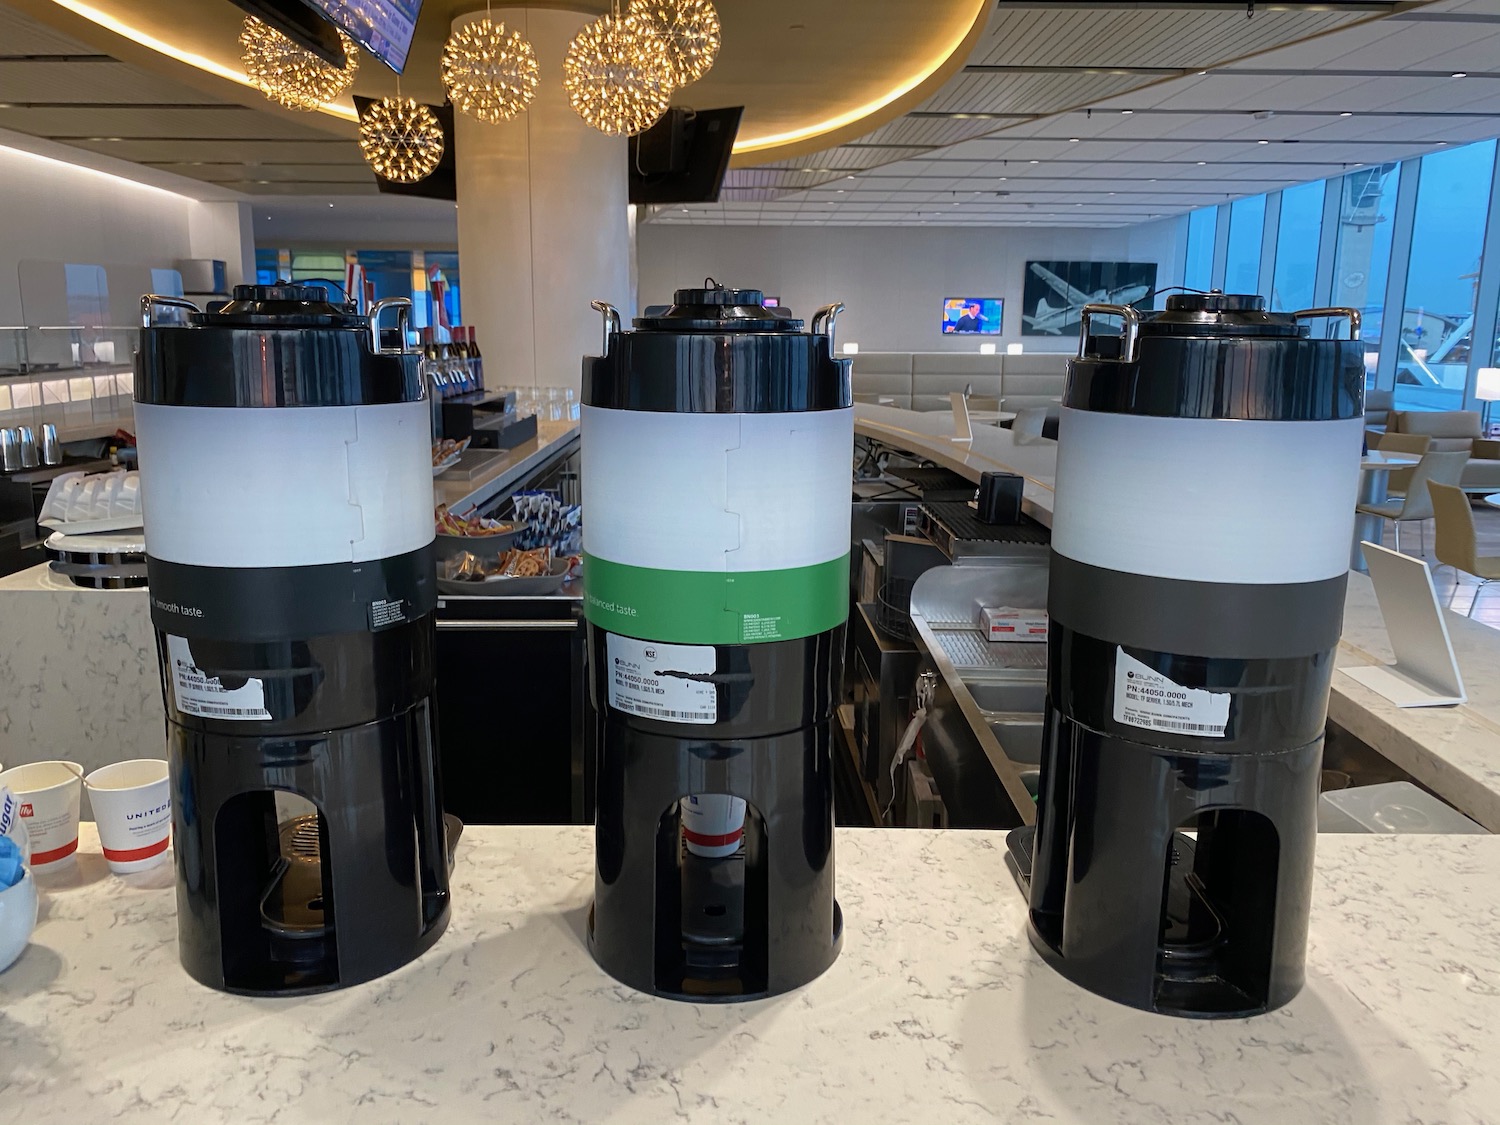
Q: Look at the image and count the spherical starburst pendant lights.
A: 5